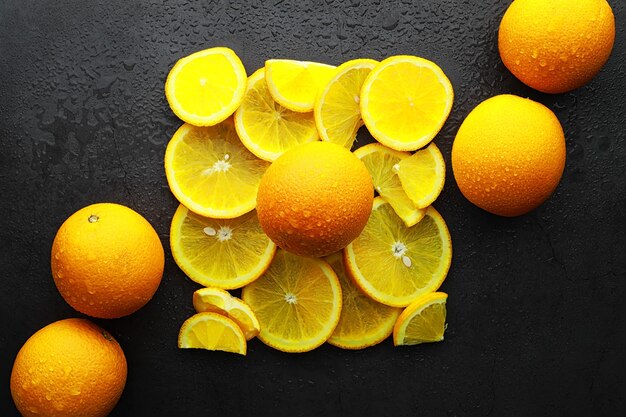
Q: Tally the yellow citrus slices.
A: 15